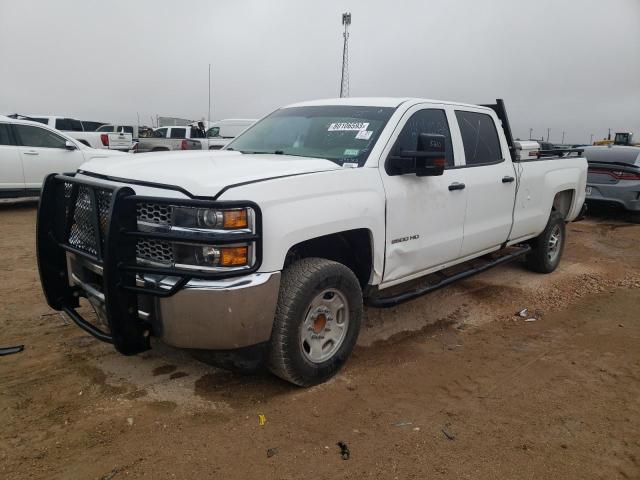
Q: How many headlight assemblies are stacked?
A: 2